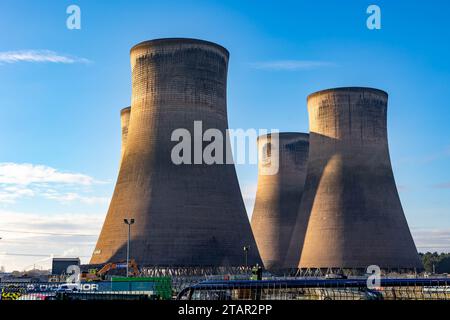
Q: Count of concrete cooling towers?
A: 4